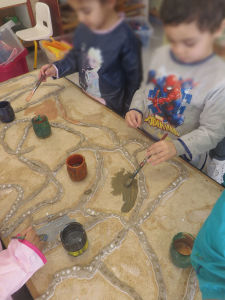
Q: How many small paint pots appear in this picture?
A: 5